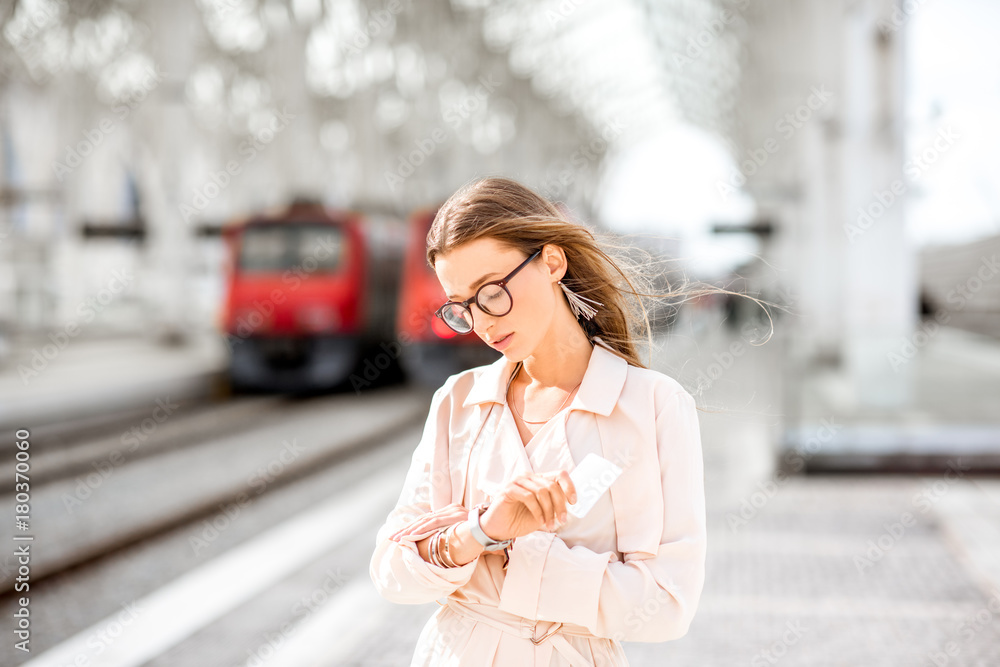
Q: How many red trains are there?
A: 2